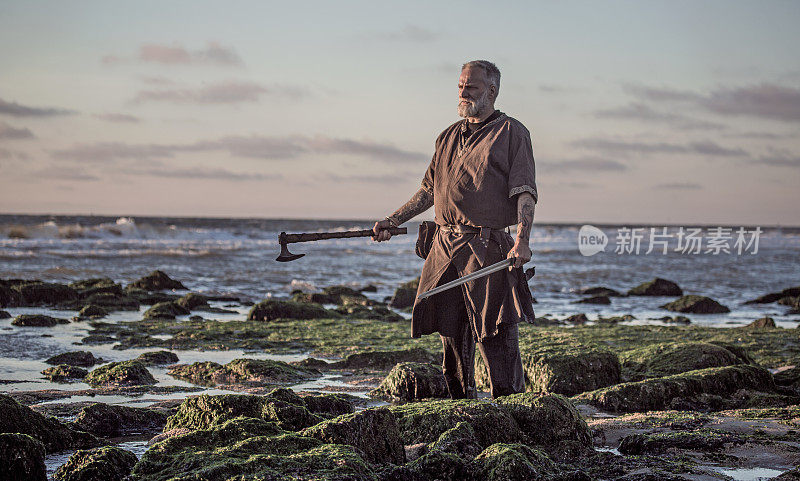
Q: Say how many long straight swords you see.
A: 1